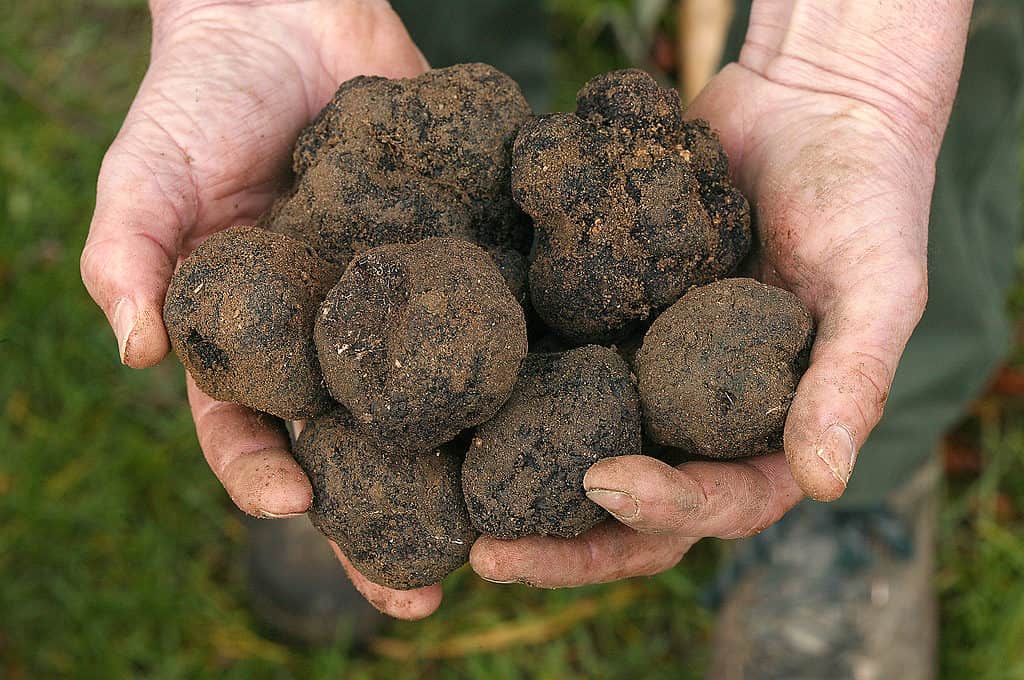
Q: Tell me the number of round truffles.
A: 5